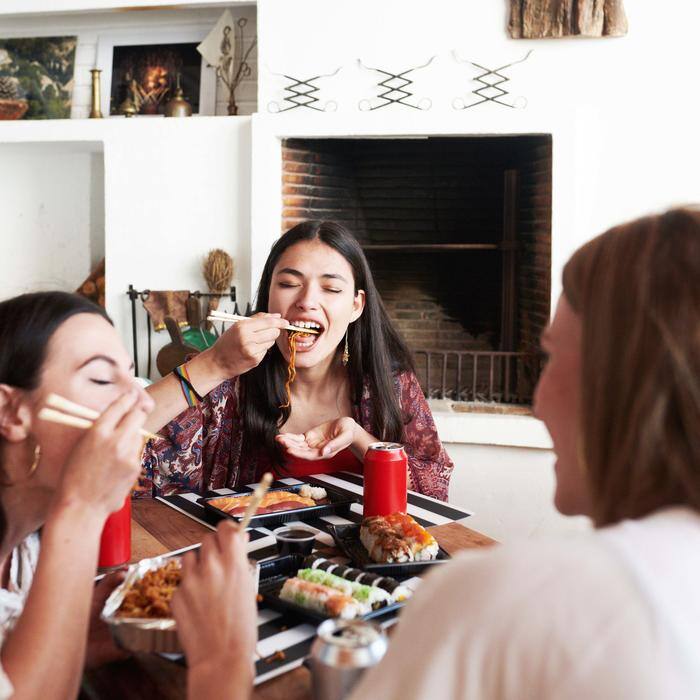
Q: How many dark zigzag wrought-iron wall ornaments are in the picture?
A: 3